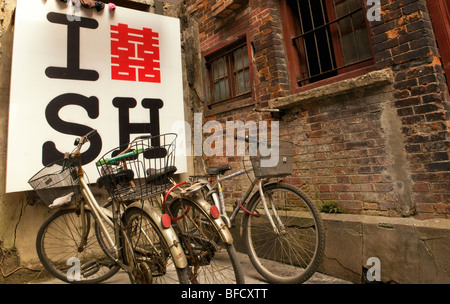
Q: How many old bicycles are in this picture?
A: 3